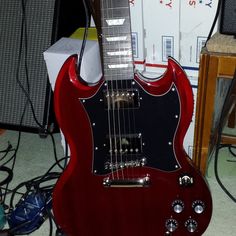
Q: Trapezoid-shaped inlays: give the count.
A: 4